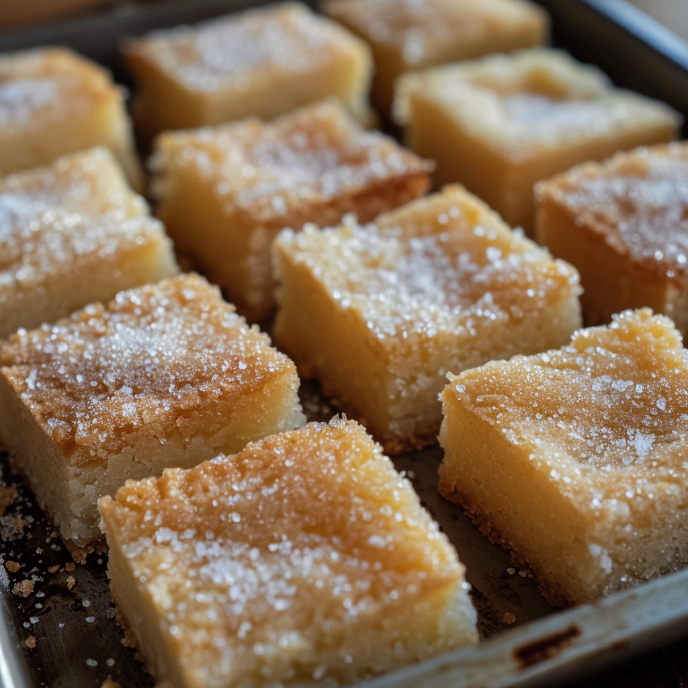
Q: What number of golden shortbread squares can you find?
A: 11